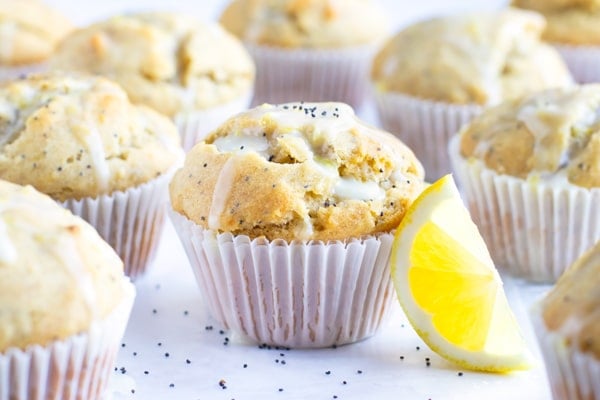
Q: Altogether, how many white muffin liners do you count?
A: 10